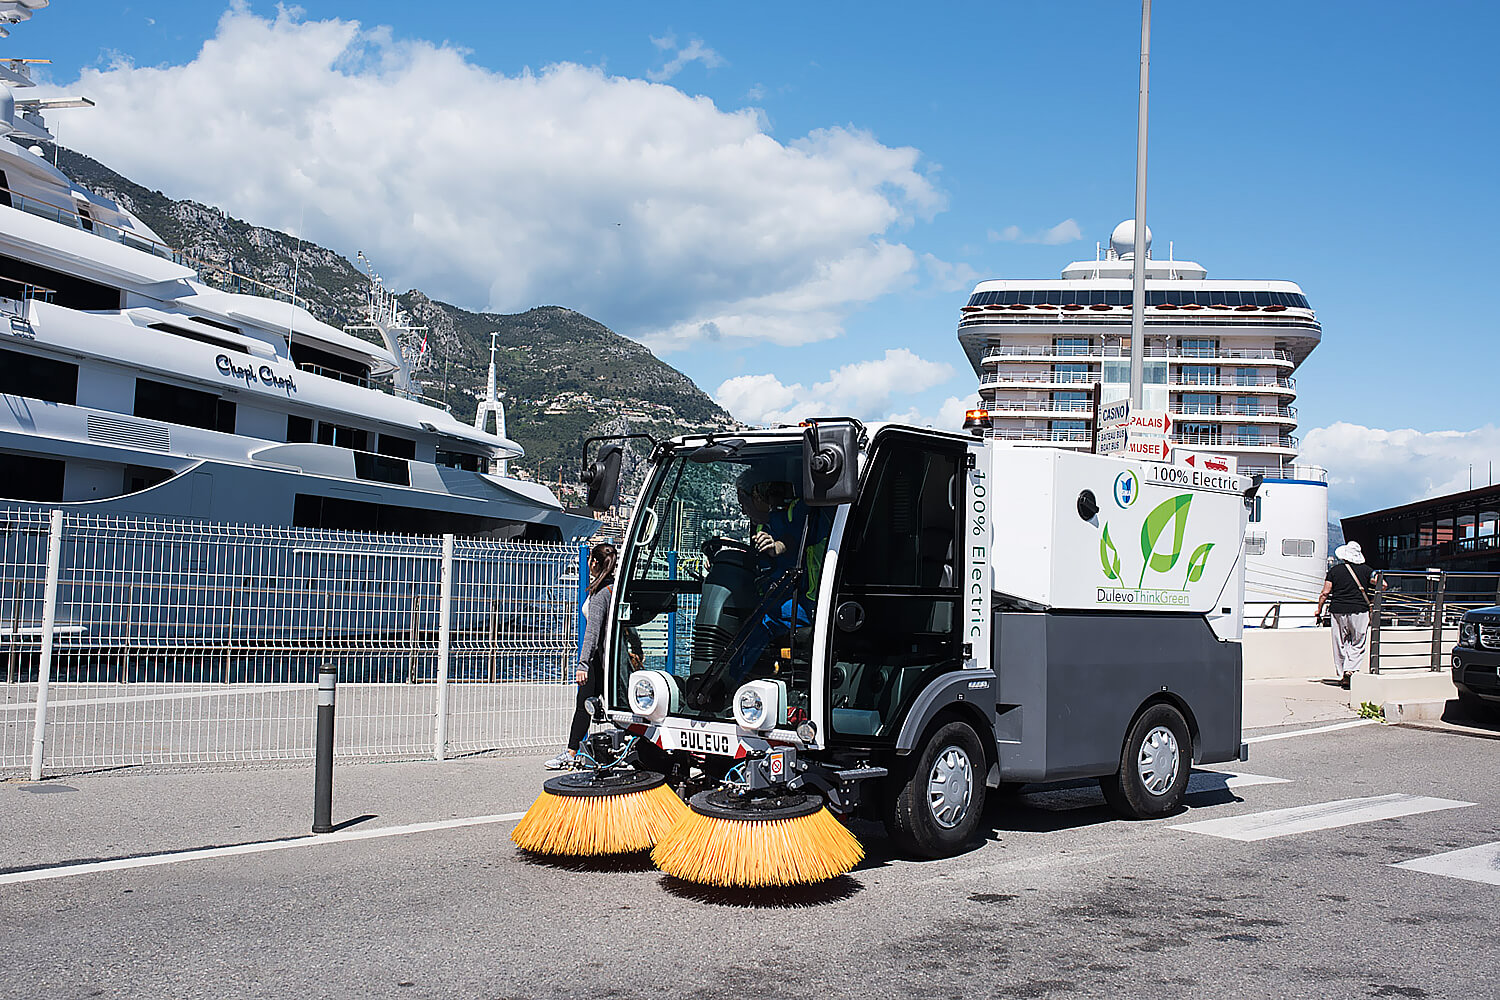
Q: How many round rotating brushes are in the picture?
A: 2